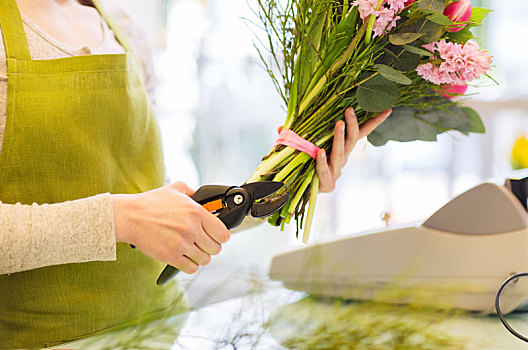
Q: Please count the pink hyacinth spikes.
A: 2